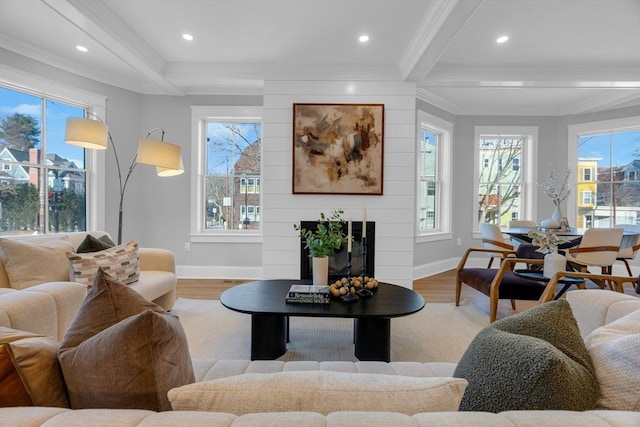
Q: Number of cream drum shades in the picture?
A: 3